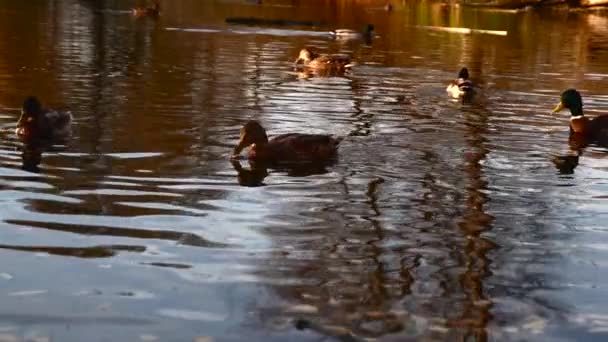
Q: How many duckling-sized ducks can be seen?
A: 0